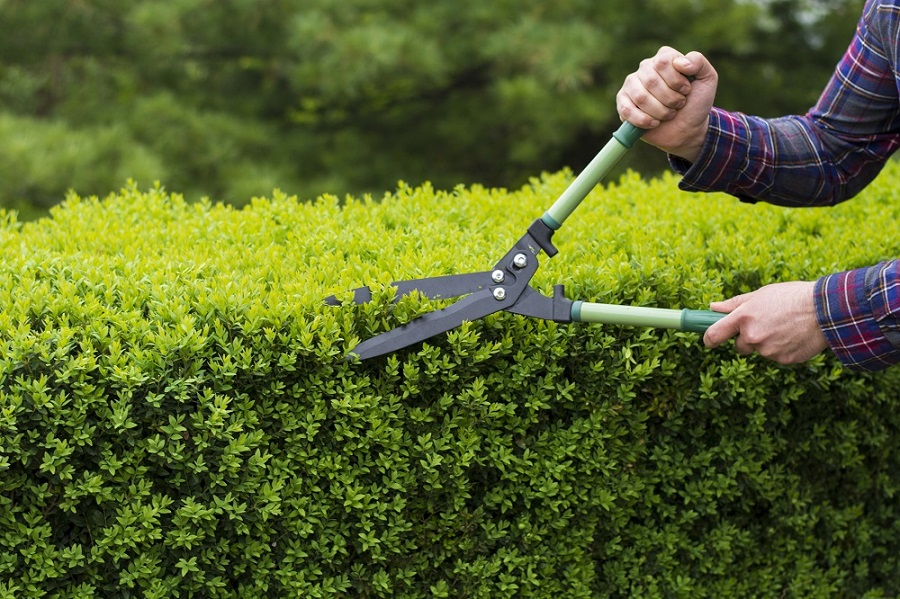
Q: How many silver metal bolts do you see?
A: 3